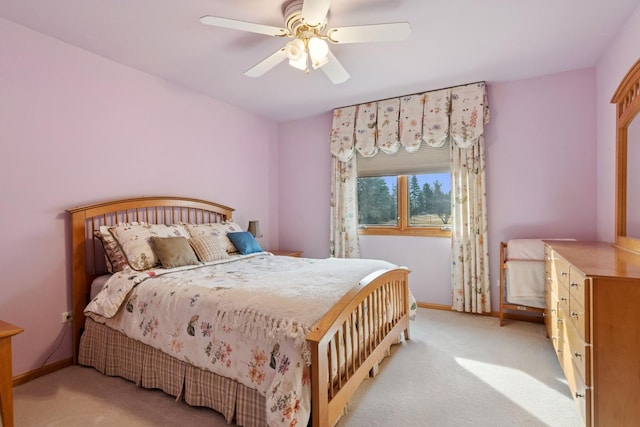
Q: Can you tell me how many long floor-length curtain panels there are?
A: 2